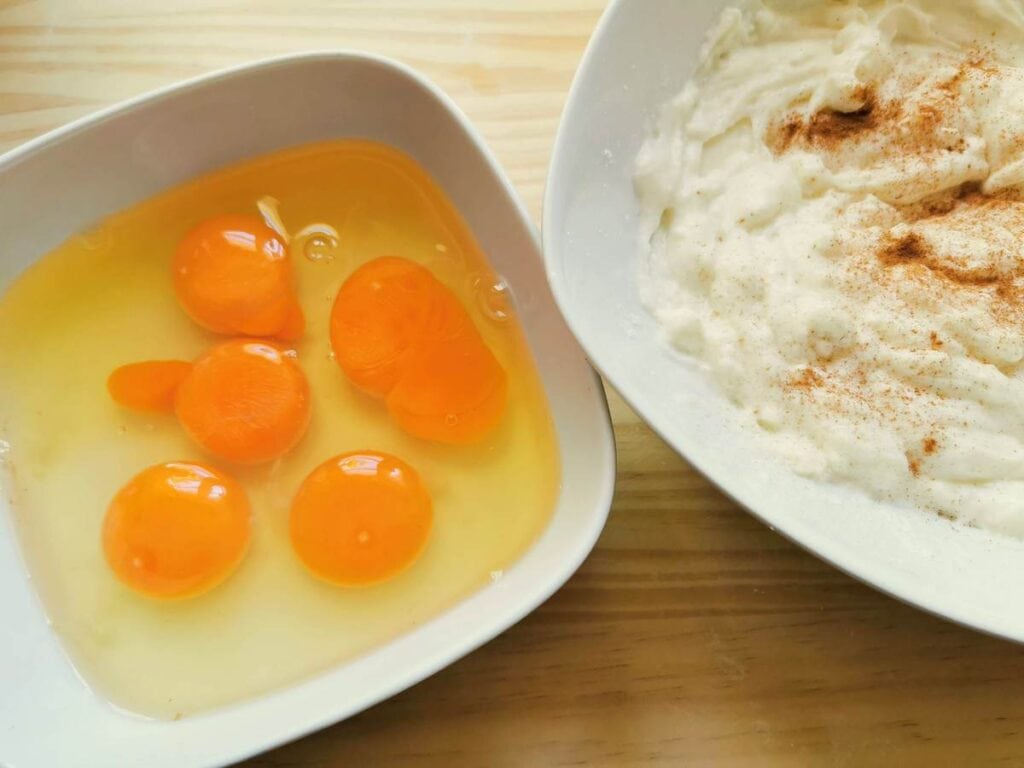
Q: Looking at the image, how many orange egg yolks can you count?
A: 5